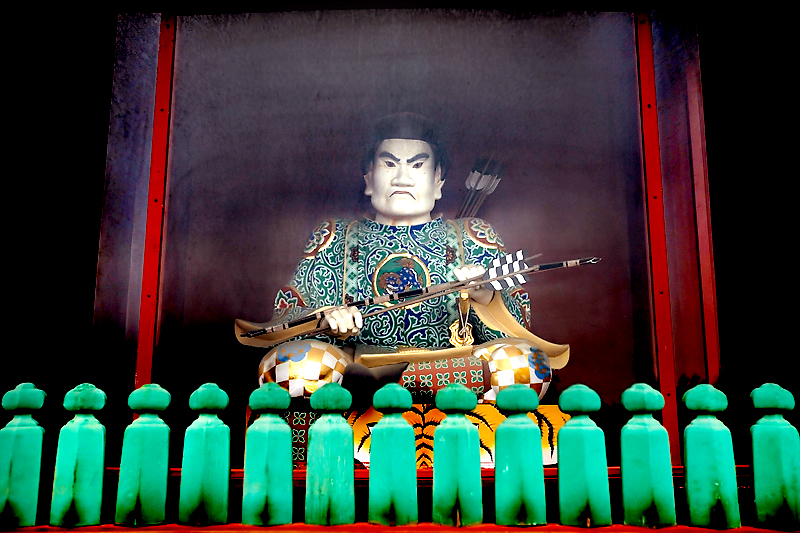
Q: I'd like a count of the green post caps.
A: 13